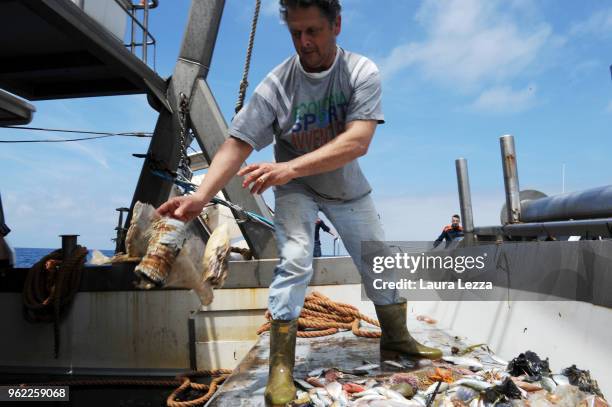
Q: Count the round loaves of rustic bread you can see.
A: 0